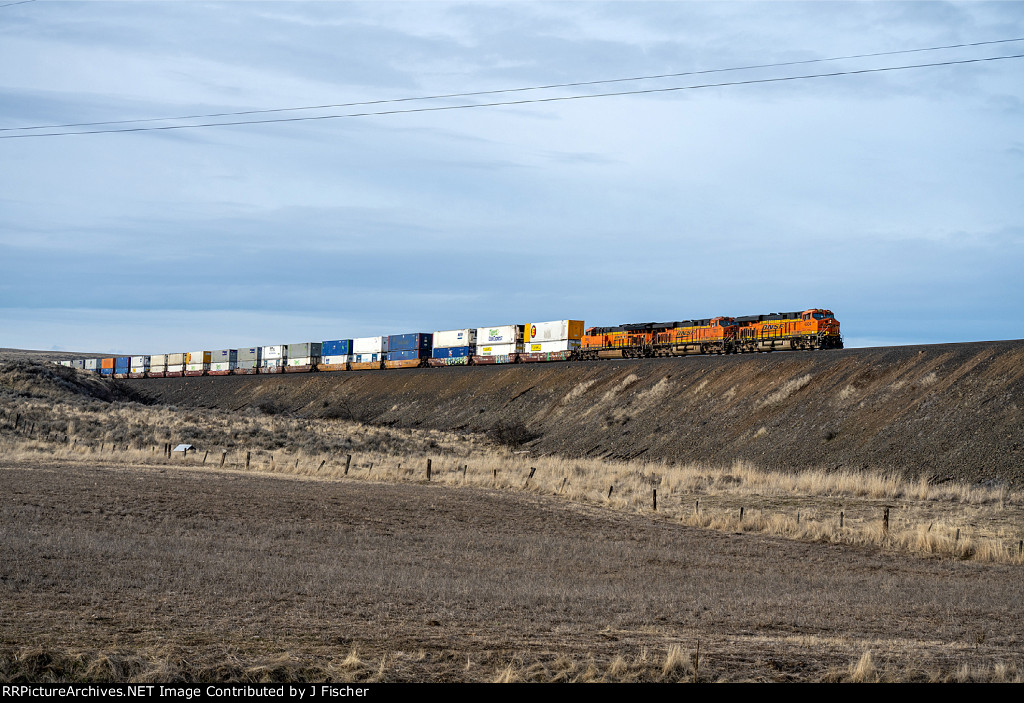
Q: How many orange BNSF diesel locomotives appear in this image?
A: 3